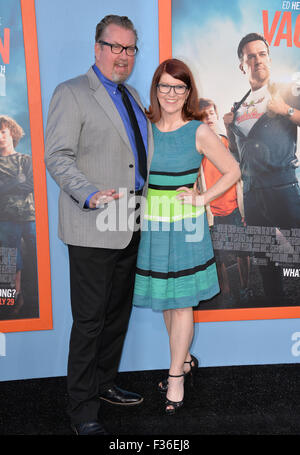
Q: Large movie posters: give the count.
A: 2